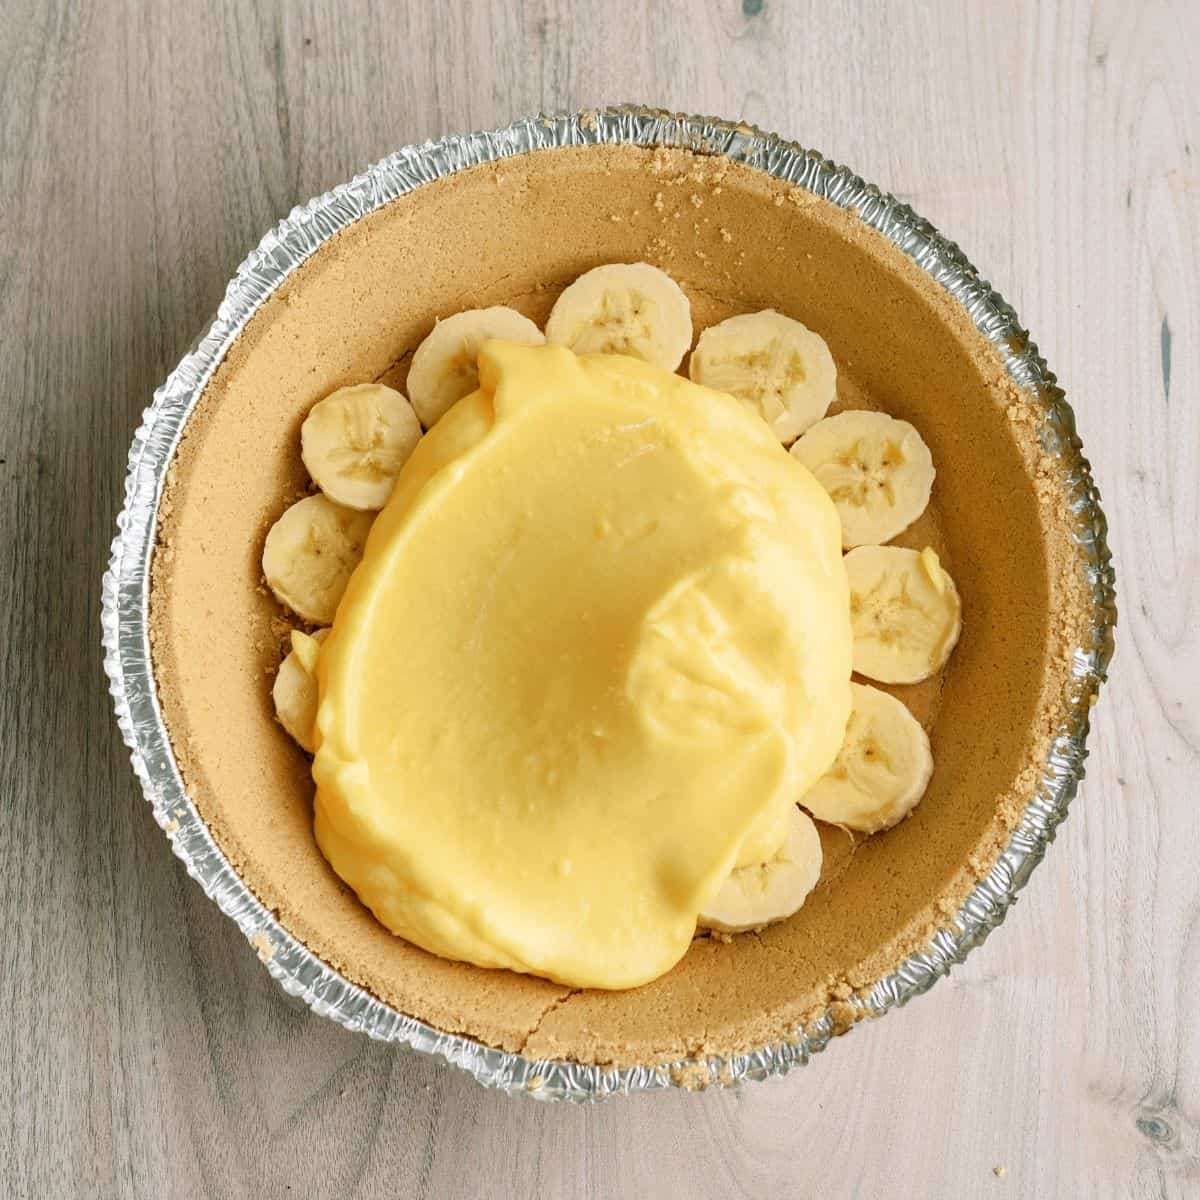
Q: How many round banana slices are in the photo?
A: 10